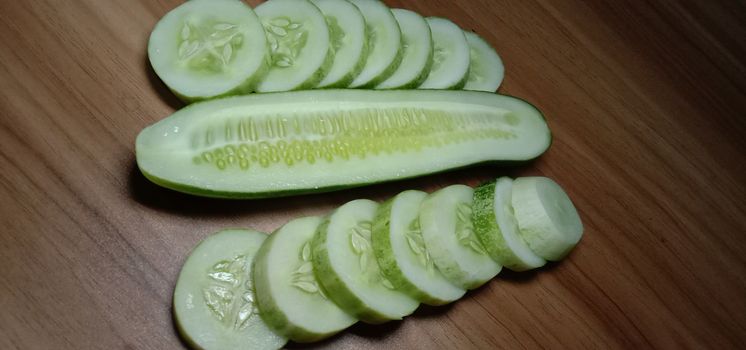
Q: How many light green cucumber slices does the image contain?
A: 14